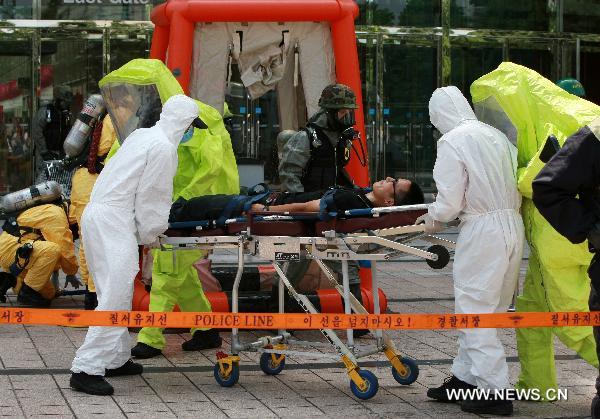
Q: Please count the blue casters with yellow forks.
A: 4